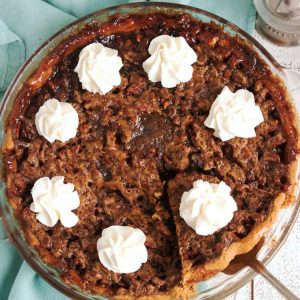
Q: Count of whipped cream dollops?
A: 7